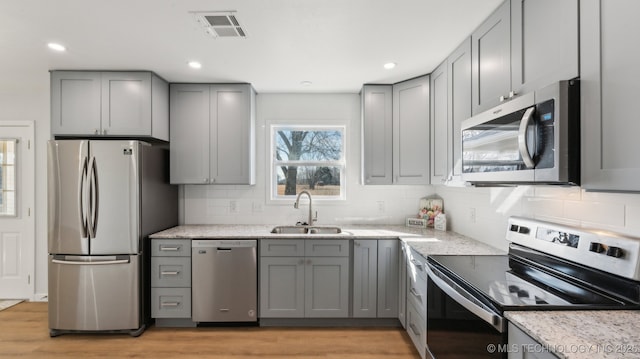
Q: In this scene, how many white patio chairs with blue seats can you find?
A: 0